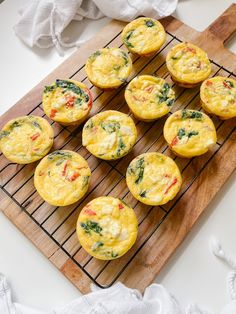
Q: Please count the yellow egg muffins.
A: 12